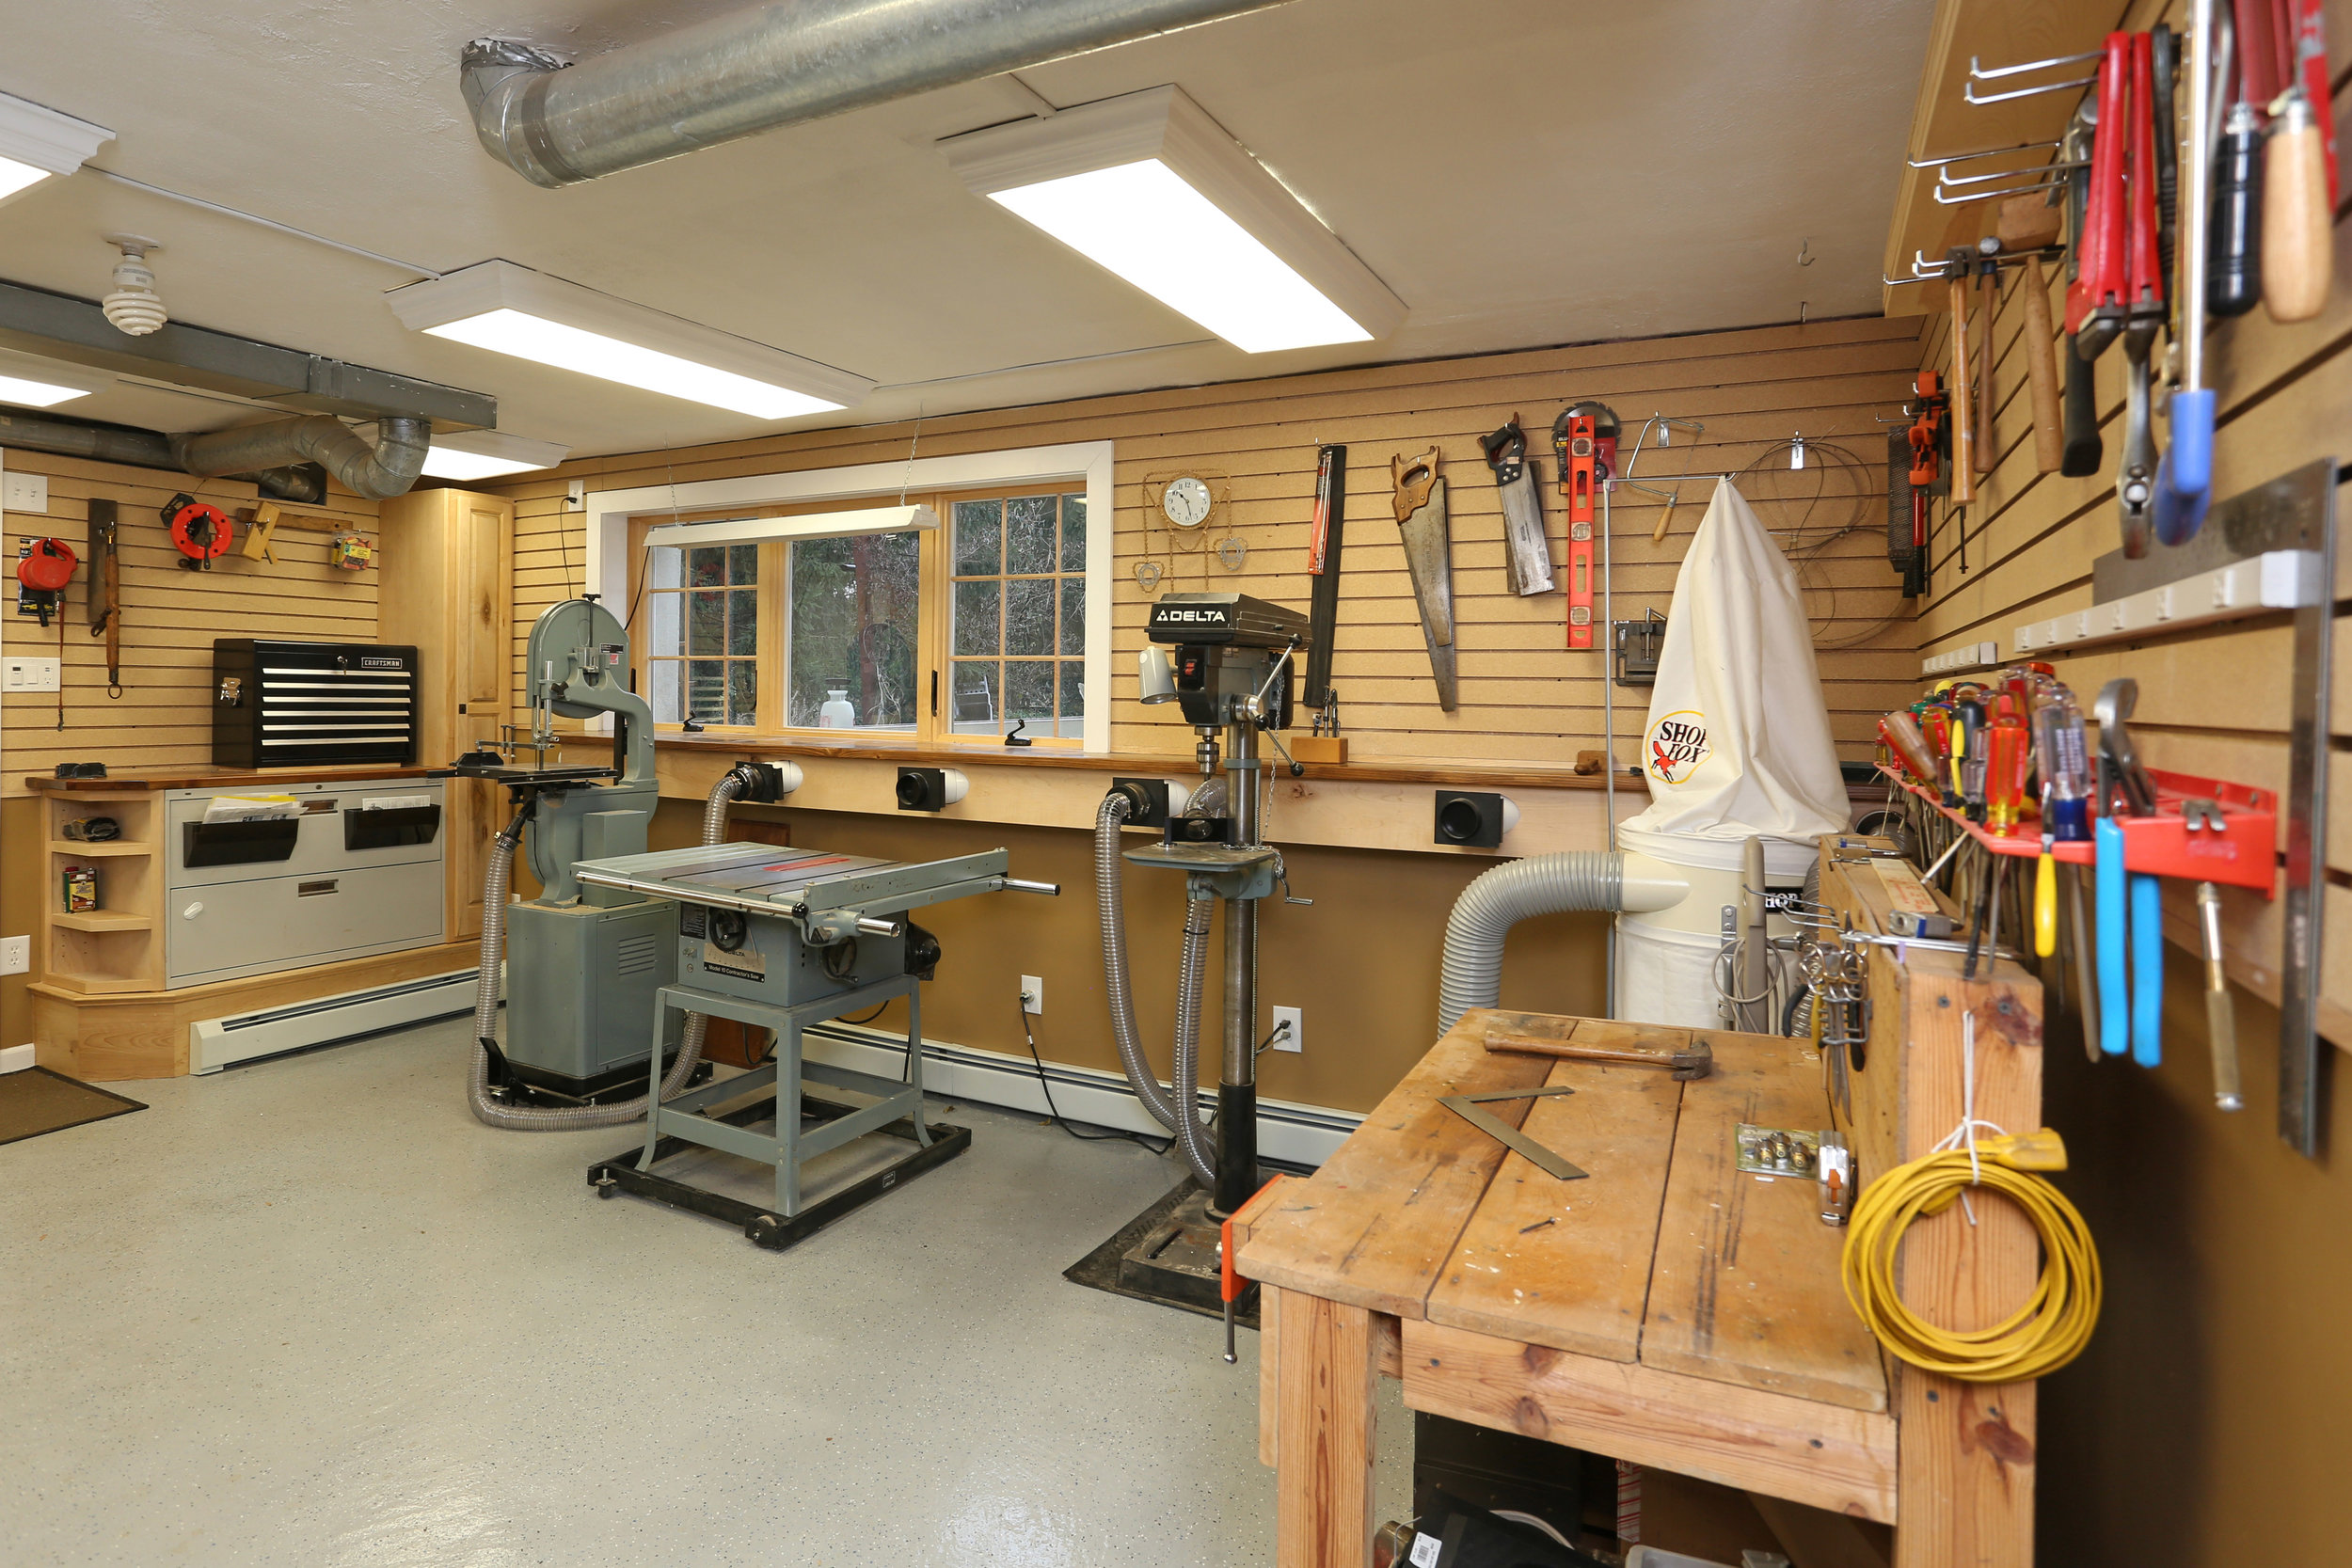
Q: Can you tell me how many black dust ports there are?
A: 4